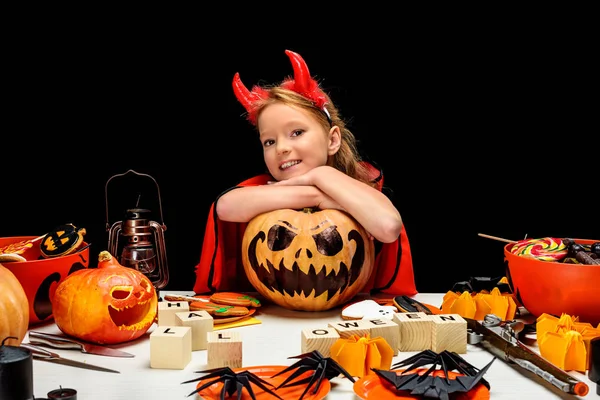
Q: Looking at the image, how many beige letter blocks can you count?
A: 9